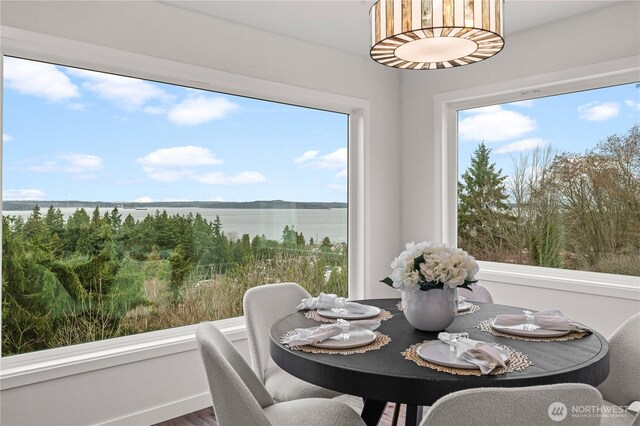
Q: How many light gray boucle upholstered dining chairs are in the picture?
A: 5